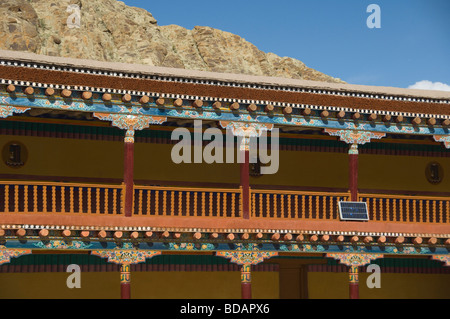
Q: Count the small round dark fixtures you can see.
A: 3